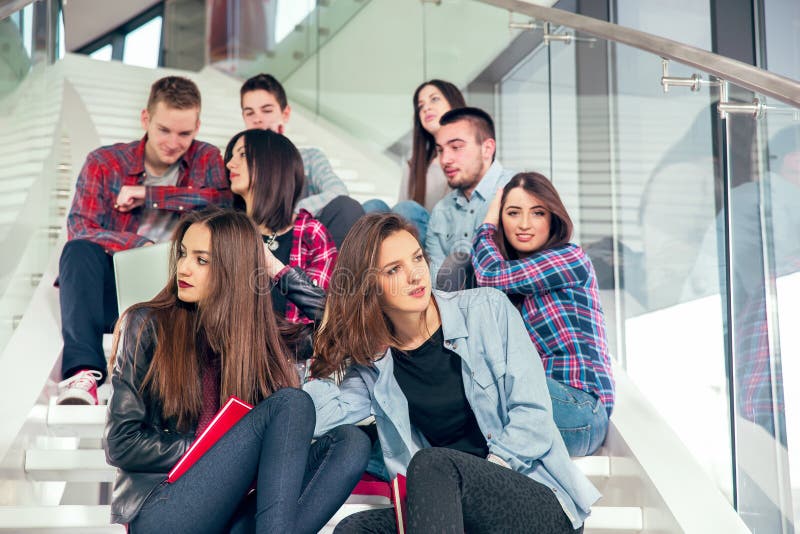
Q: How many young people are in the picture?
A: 8